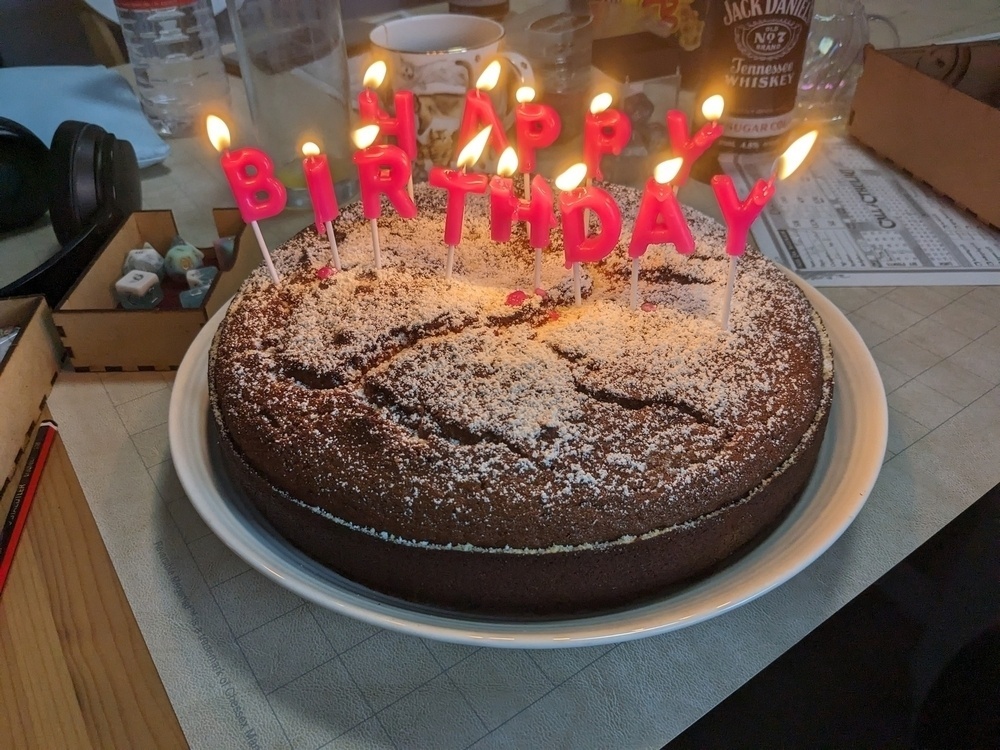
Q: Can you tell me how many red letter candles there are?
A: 13